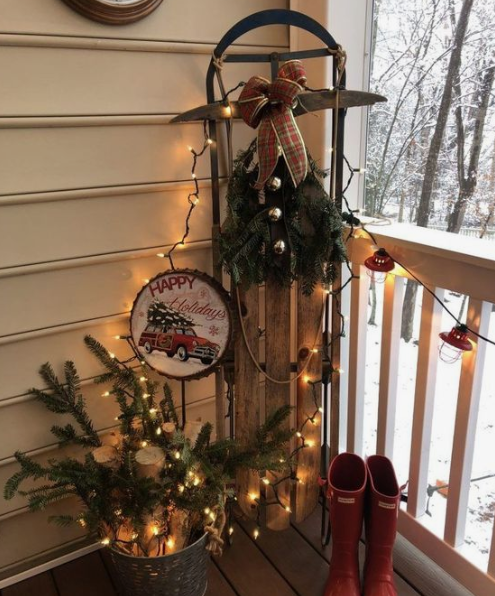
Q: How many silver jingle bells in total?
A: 3